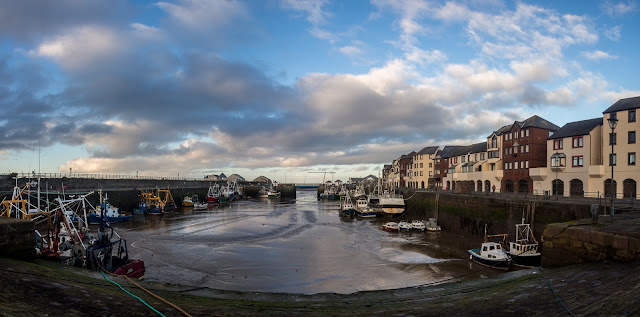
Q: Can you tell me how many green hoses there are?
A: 1